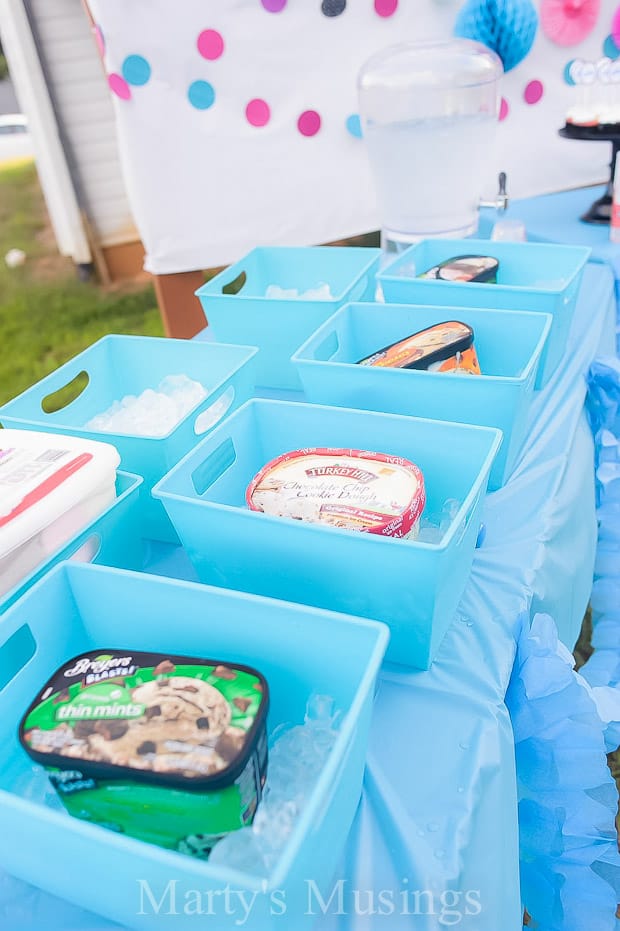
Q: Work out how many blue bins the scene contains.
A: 7